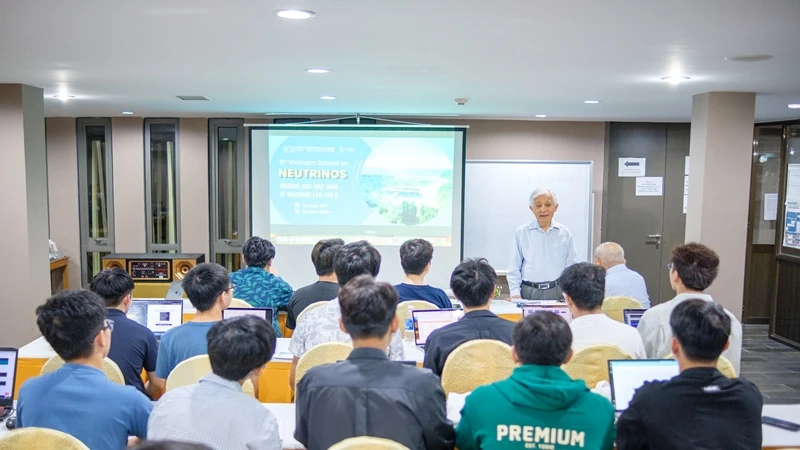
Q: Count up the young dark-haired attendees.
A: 14